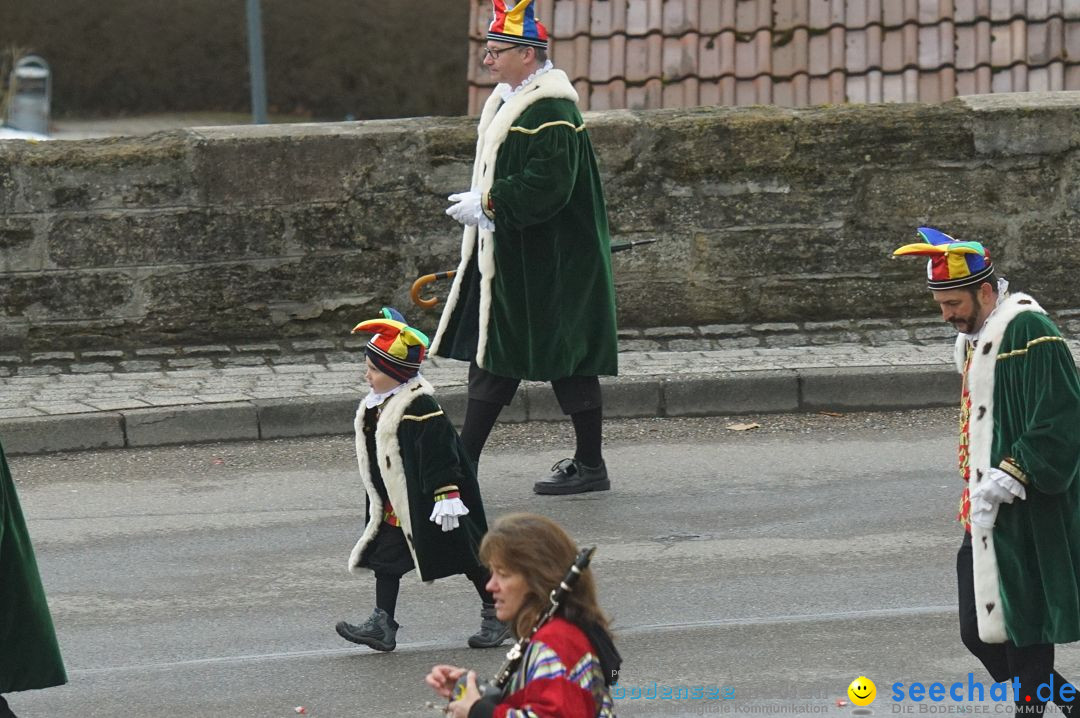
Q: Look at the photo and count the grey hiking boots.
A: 2